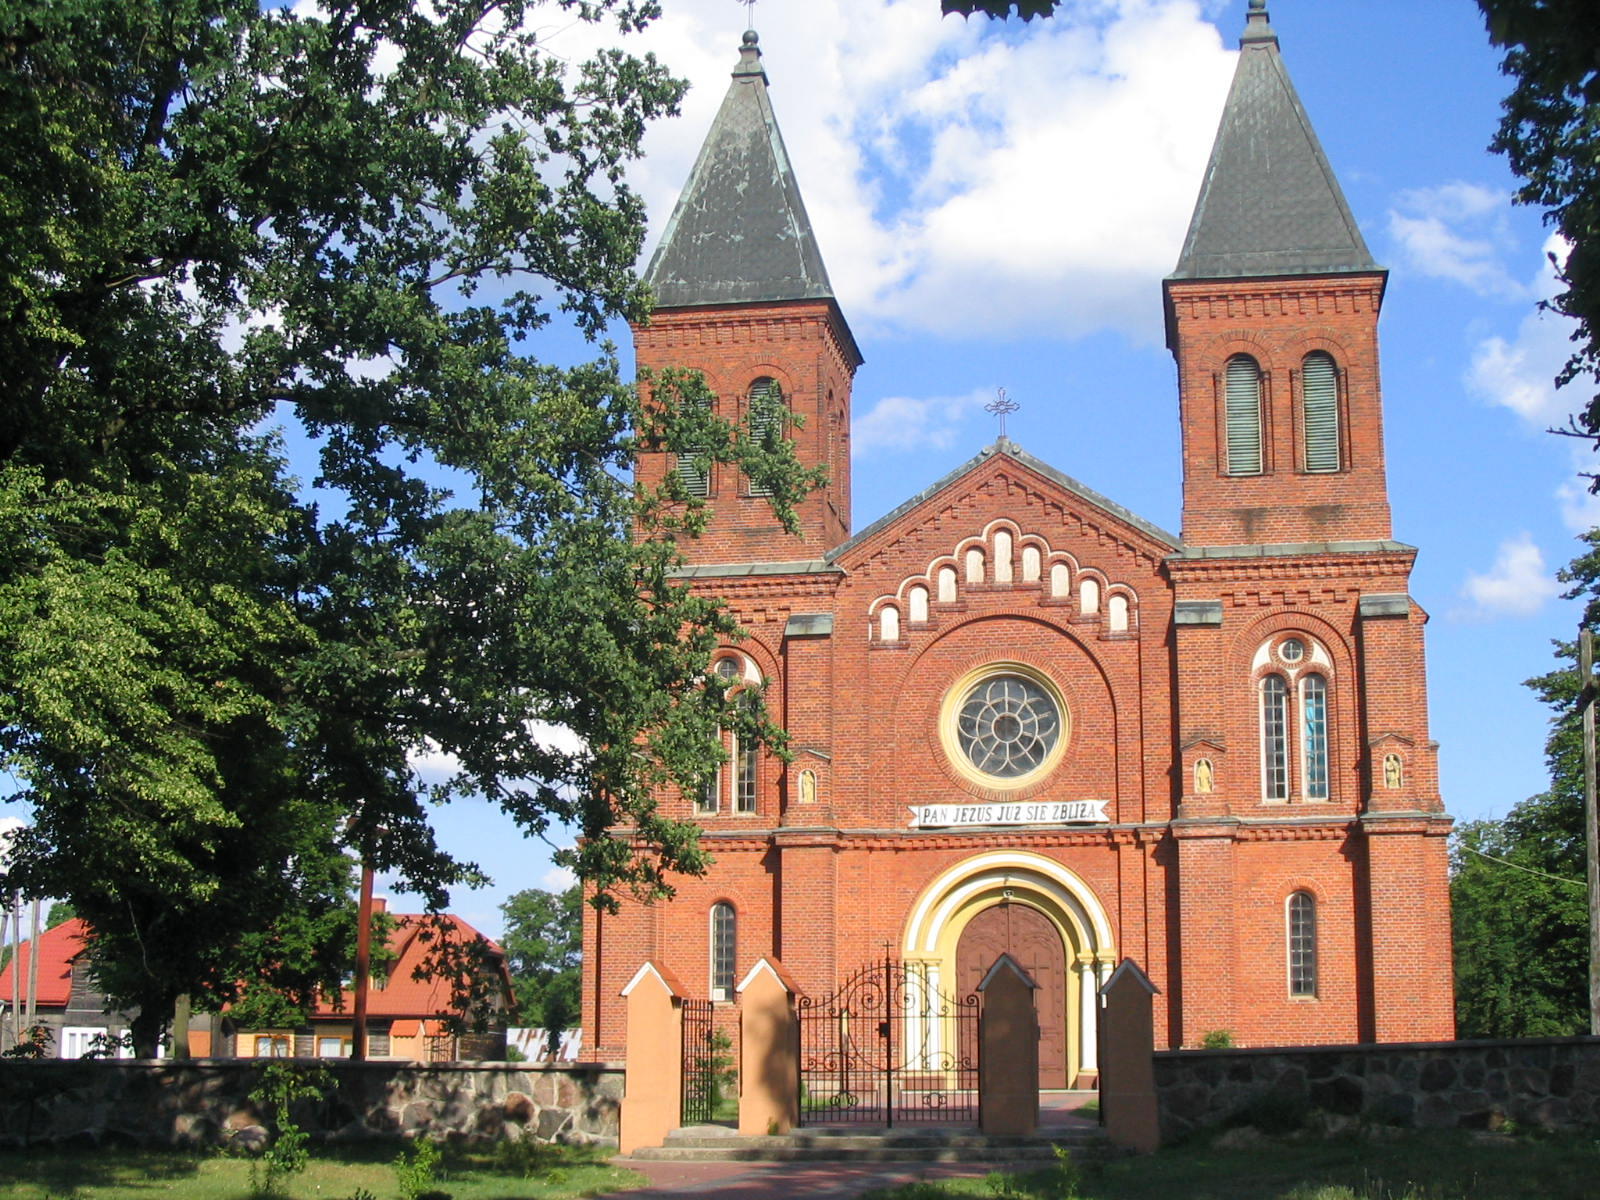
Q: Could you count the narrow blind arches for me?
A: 9